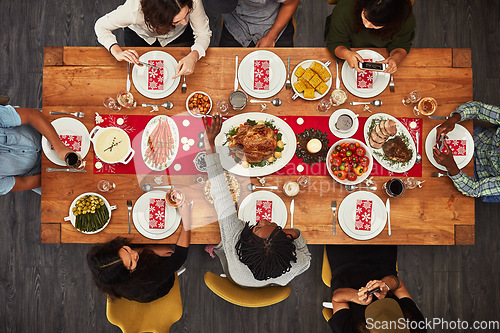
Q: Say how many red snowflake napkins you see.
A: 8